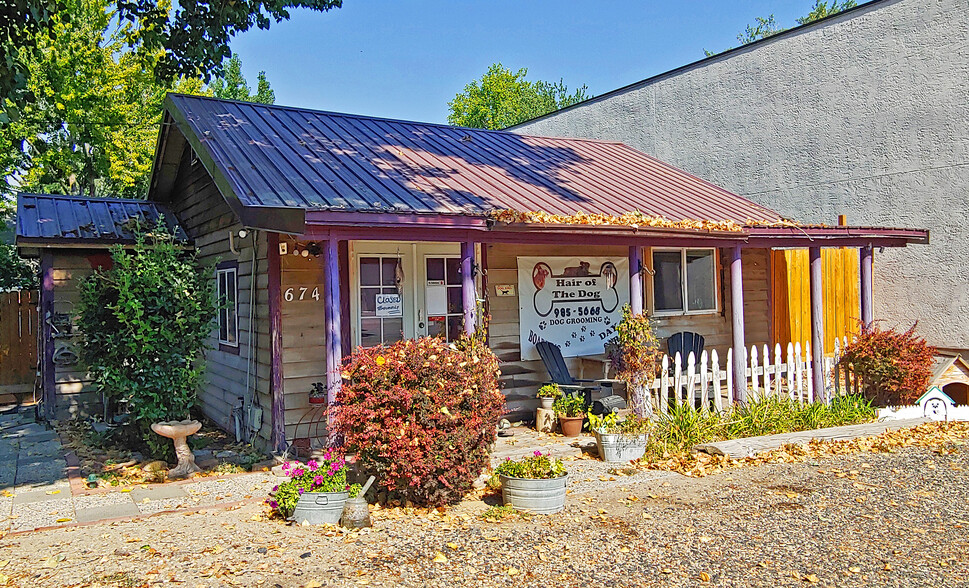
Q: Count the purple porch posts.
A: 6